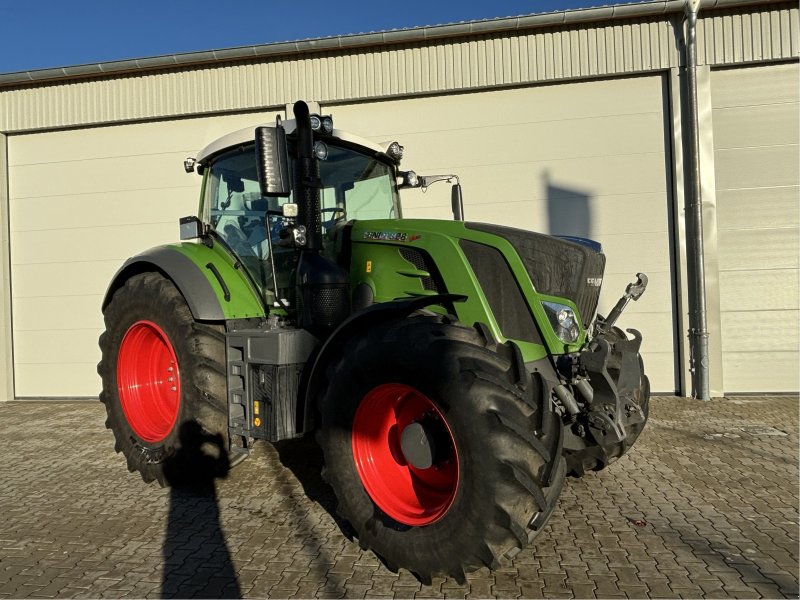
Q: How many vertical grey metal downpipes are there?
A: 1